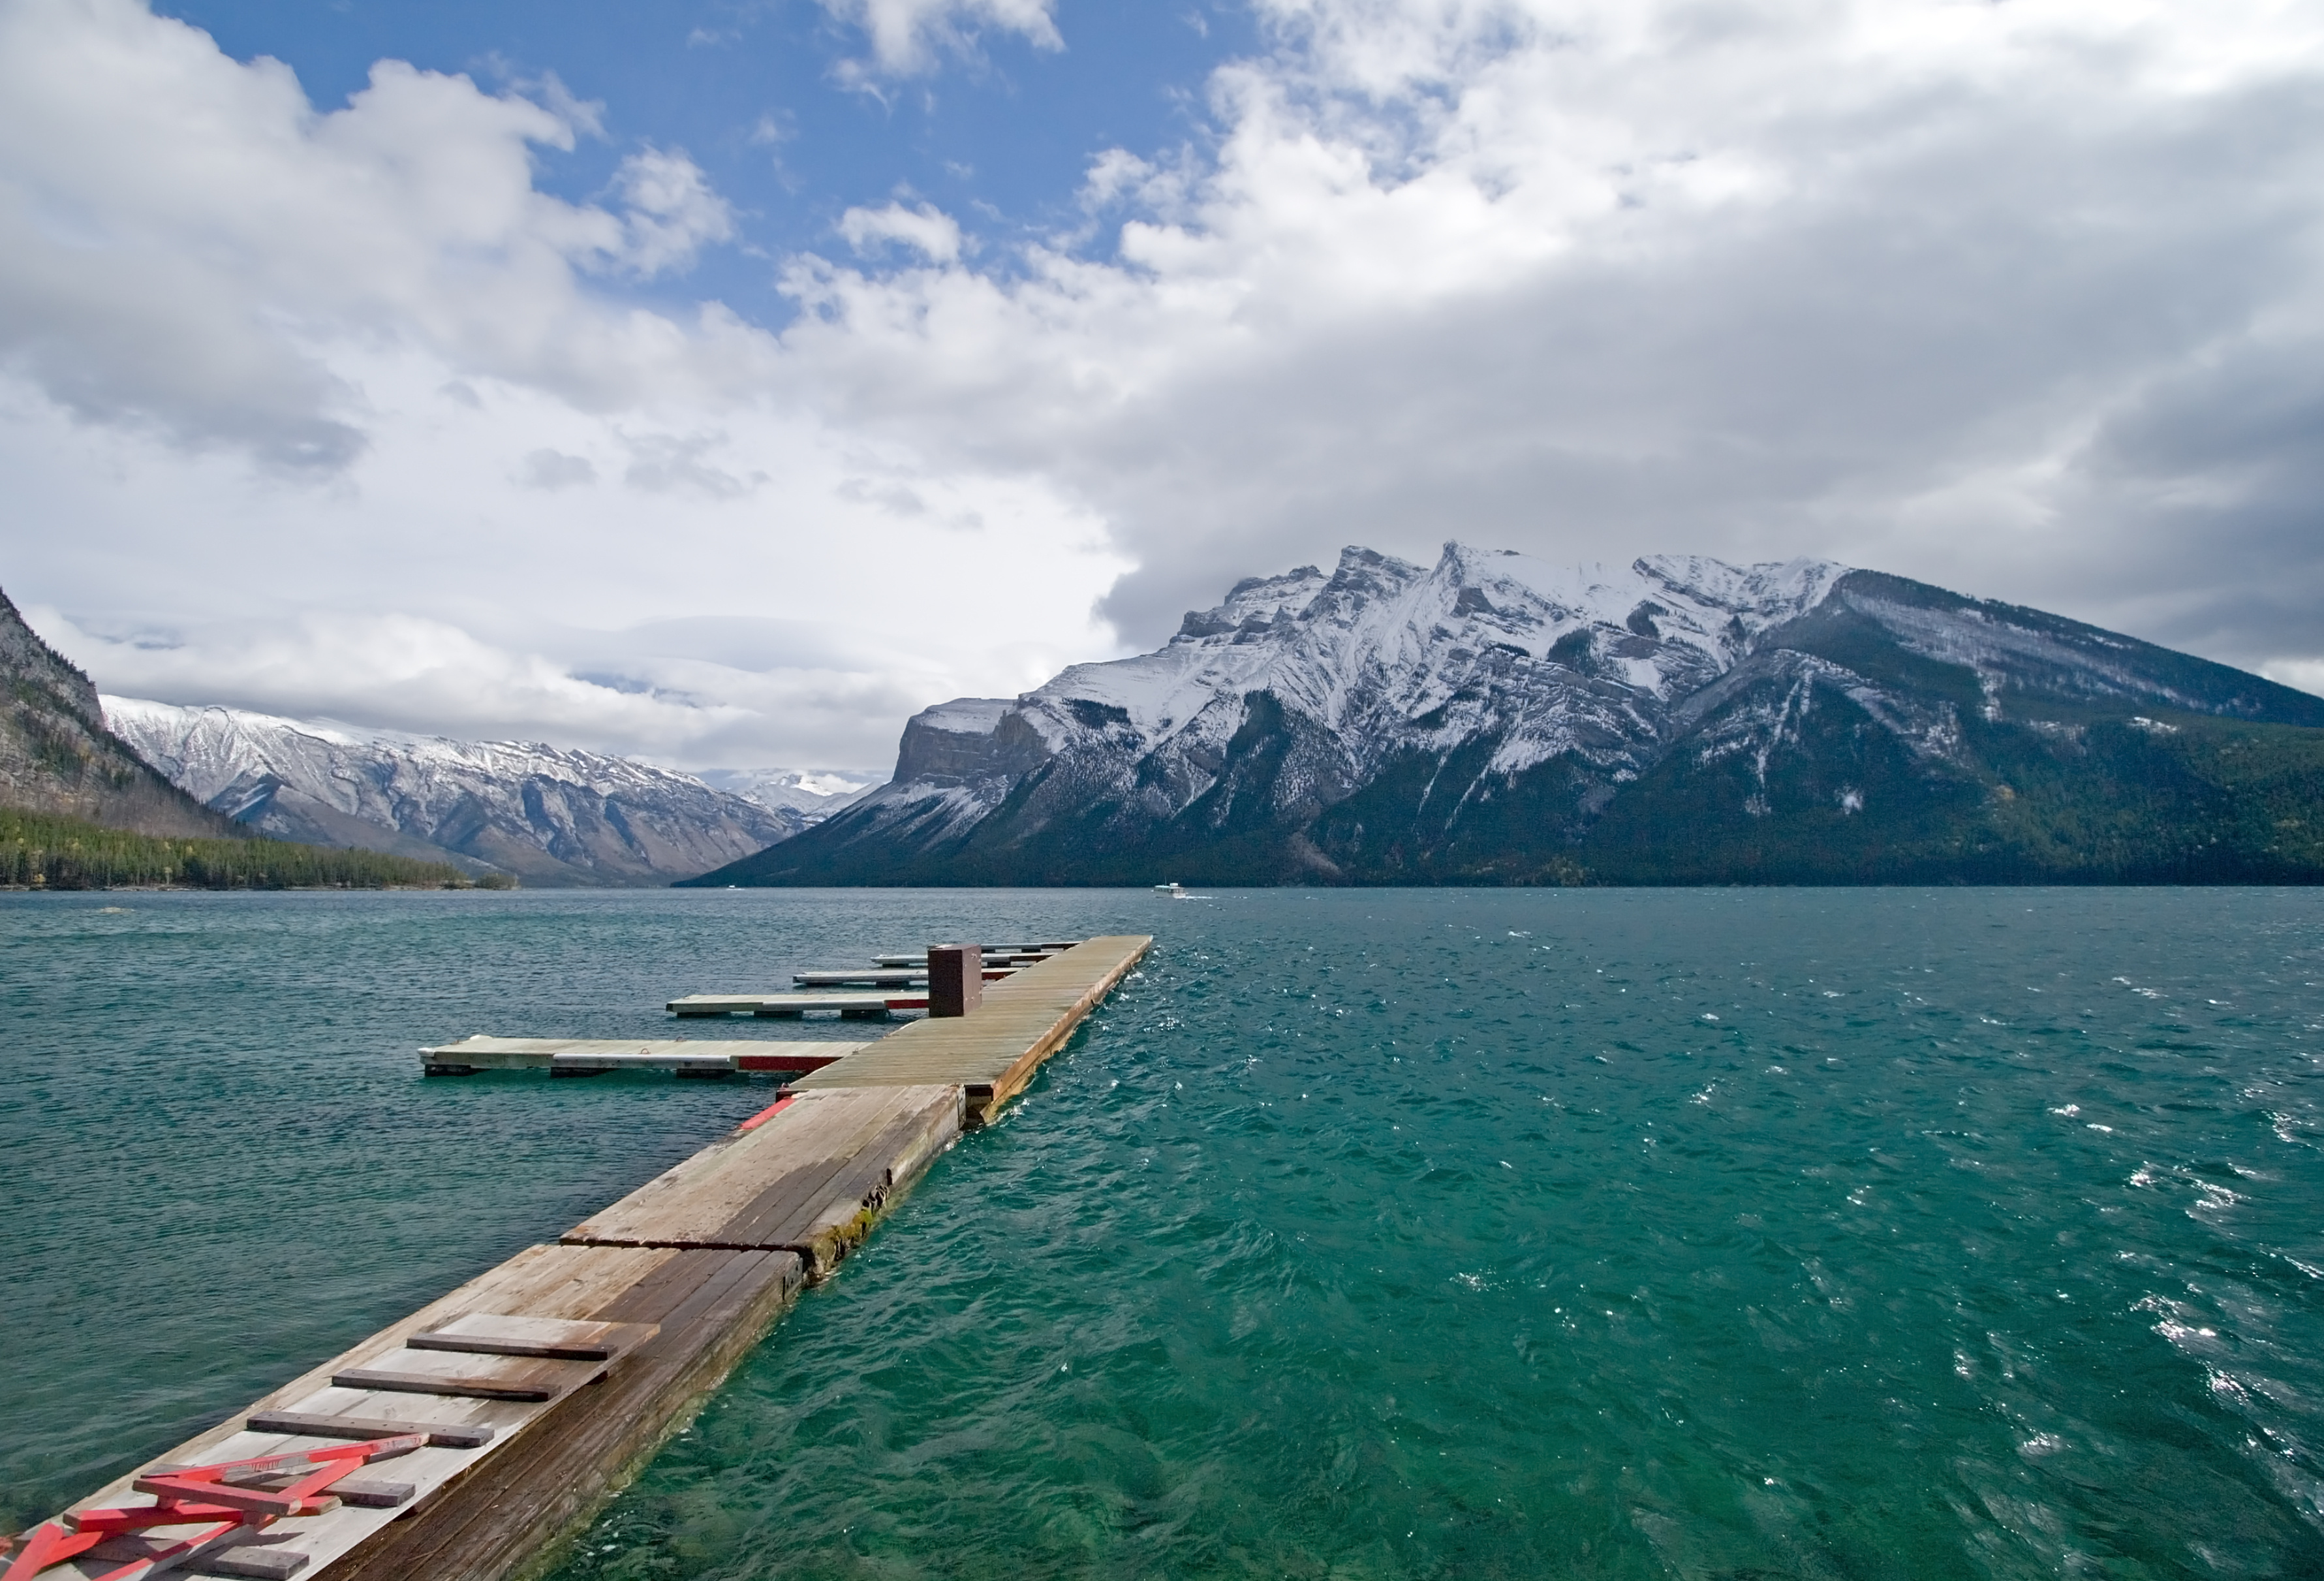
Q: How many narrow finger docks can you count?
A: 5